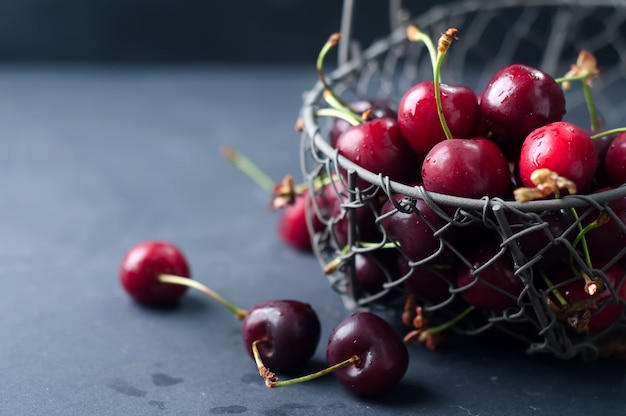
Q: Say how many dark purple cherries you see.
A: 2